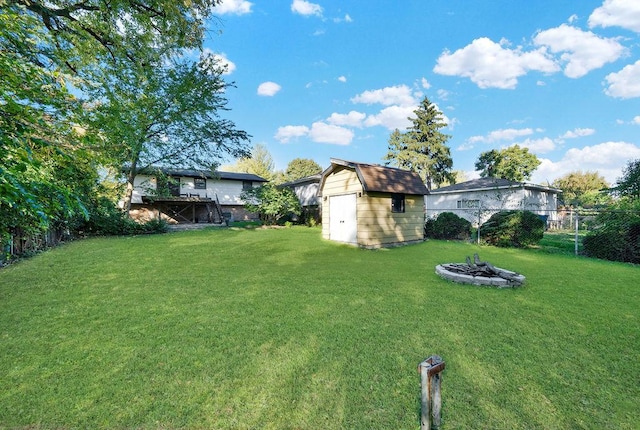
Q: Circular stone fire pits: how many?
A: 1